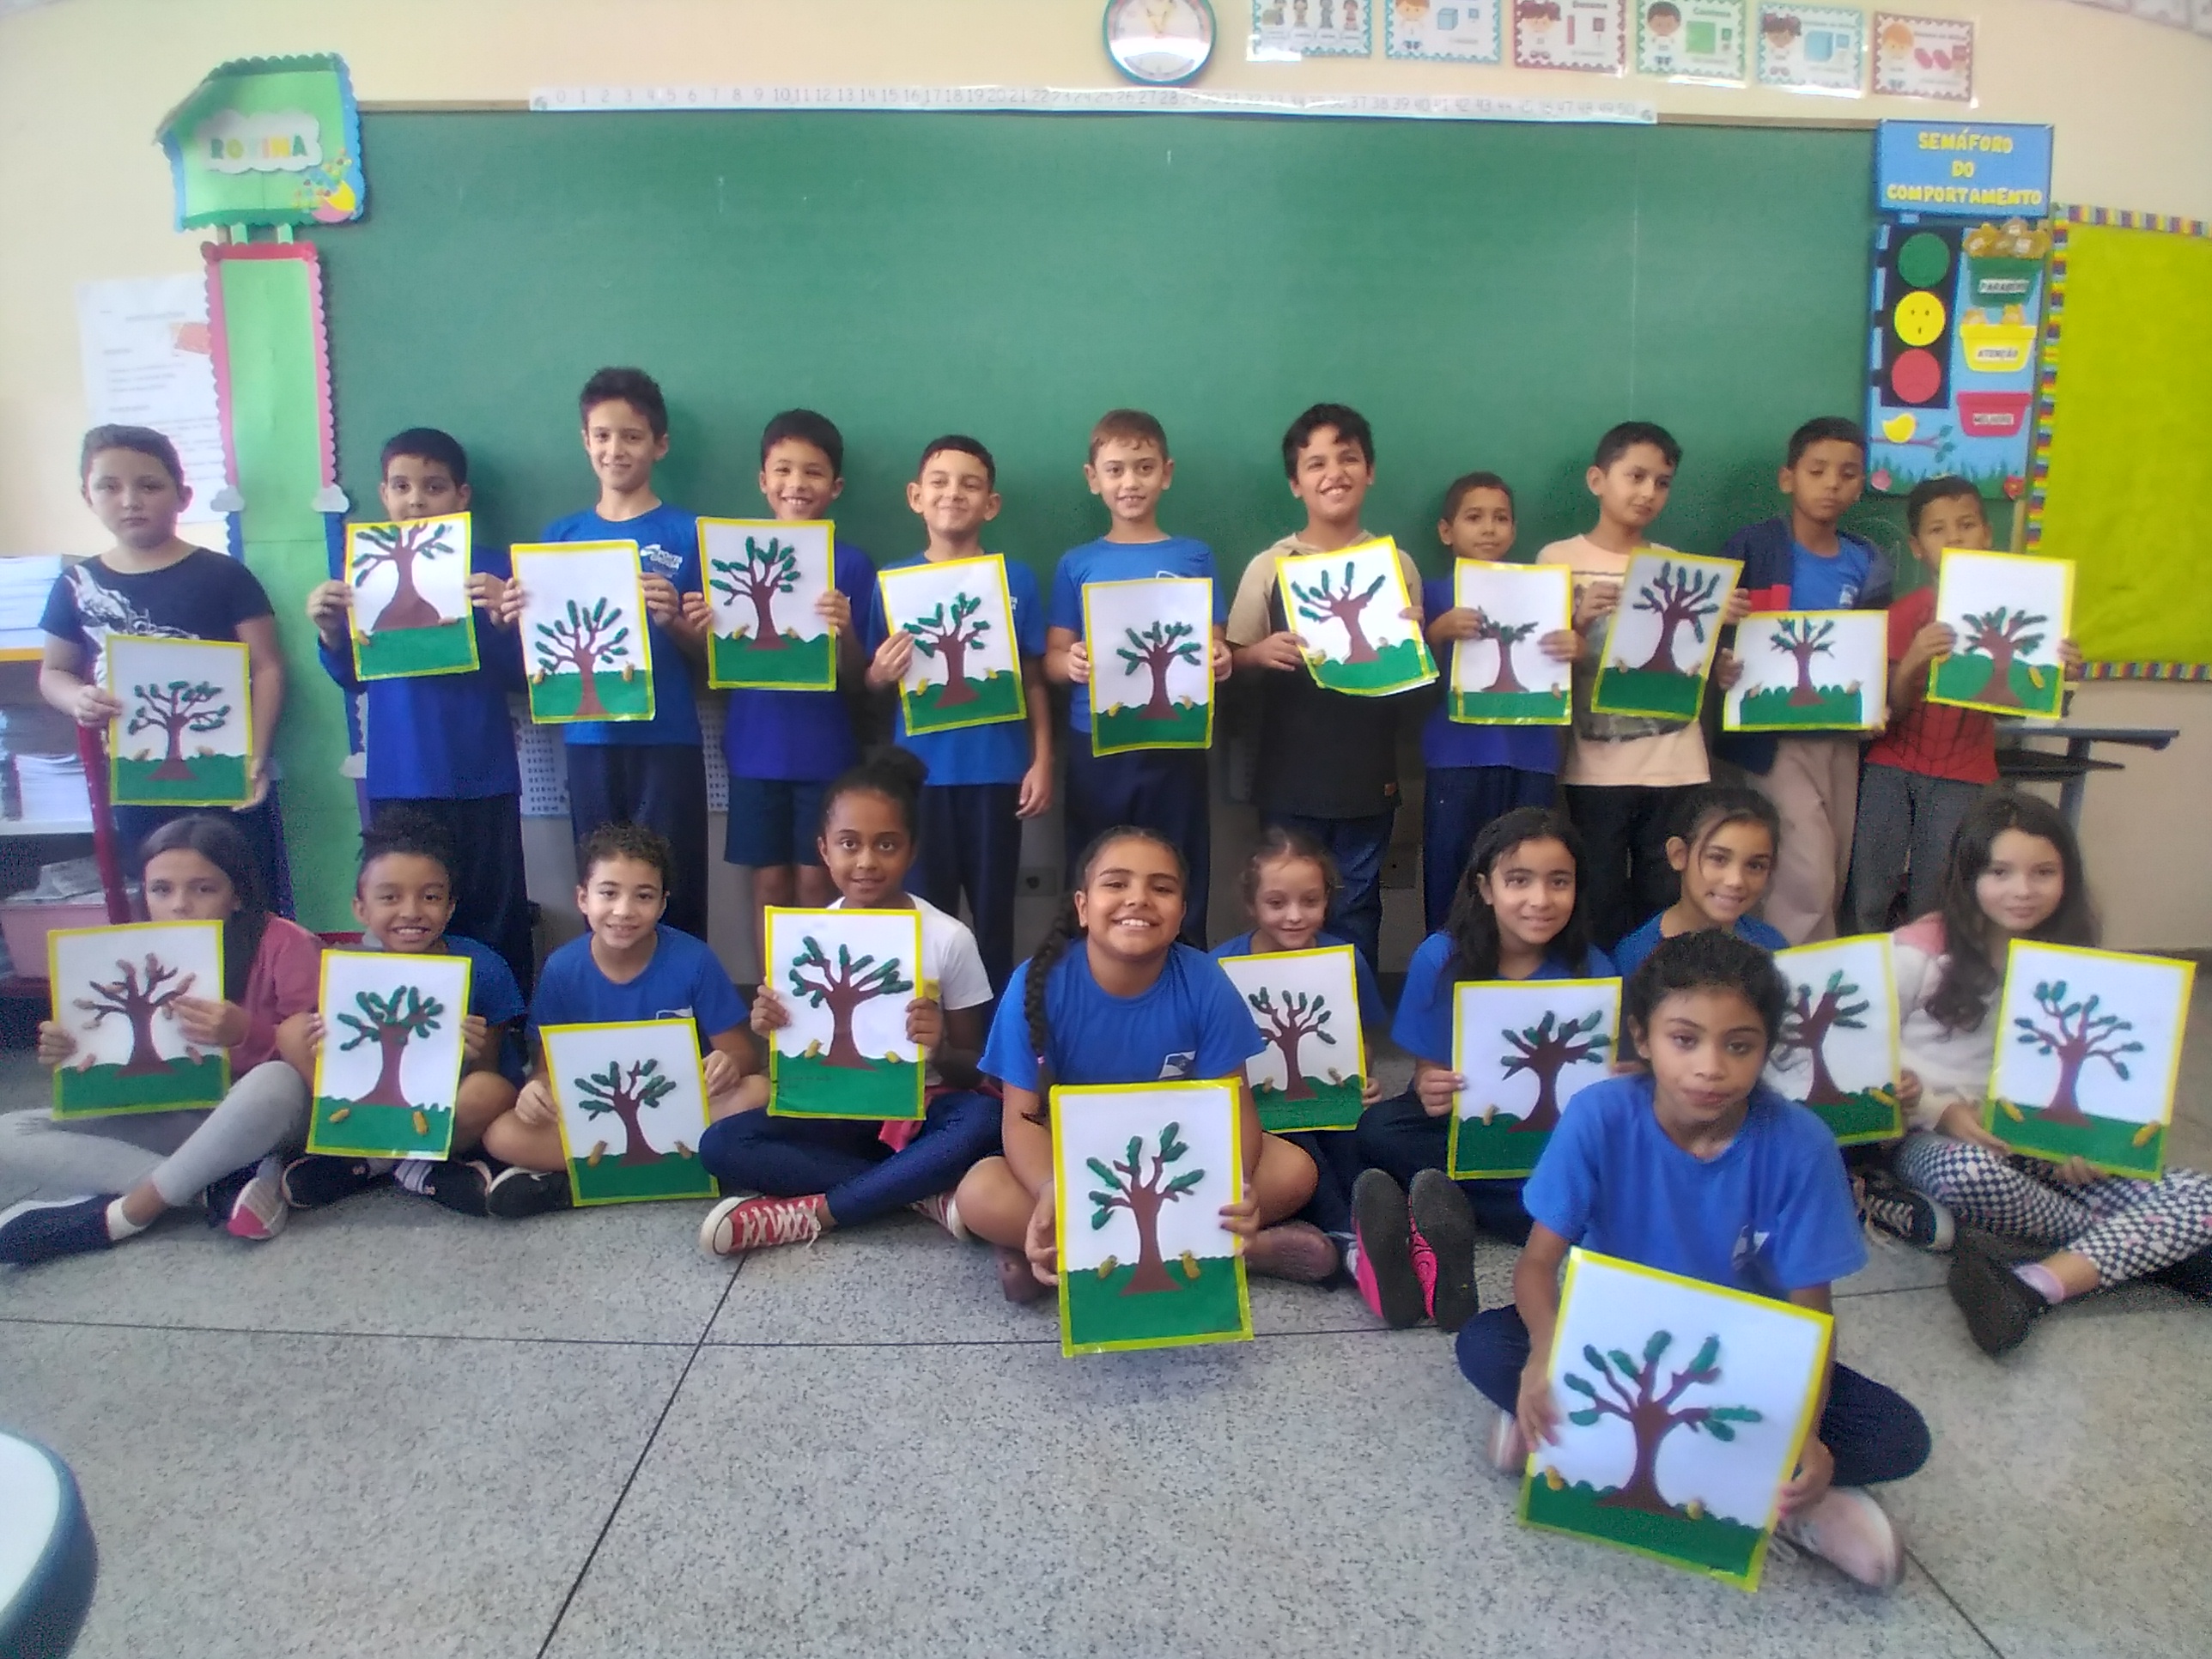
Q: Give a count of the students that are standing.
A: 11